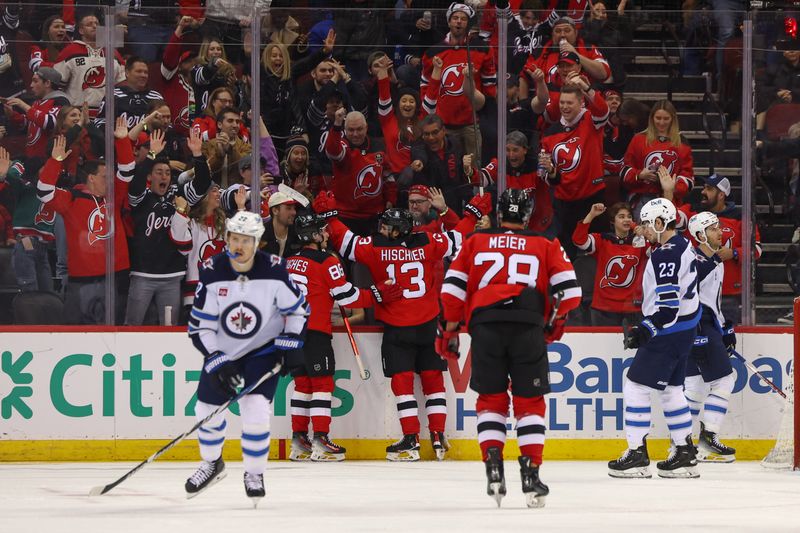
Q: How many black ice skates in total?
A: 11